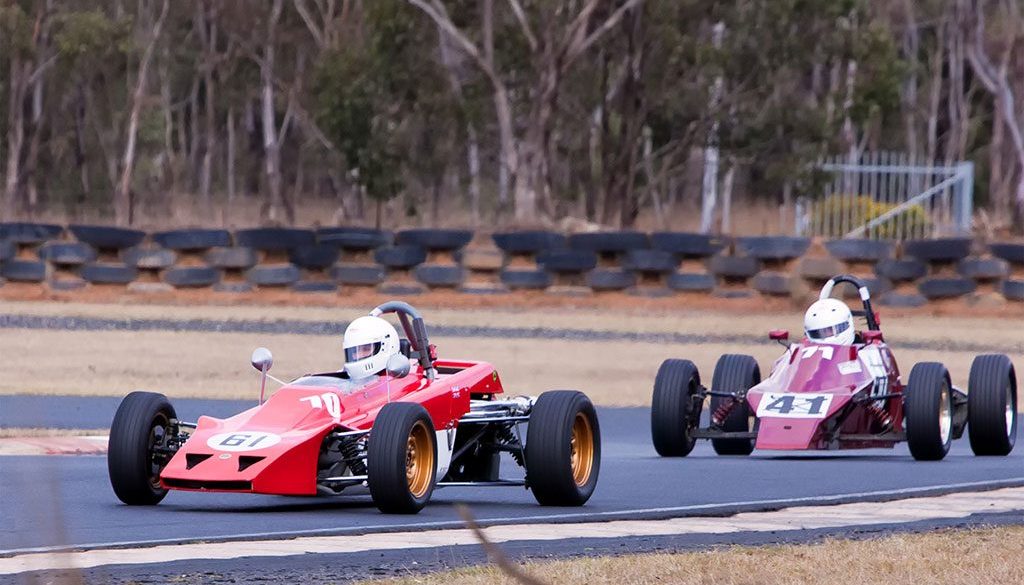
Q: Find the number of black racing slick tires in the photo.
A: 7